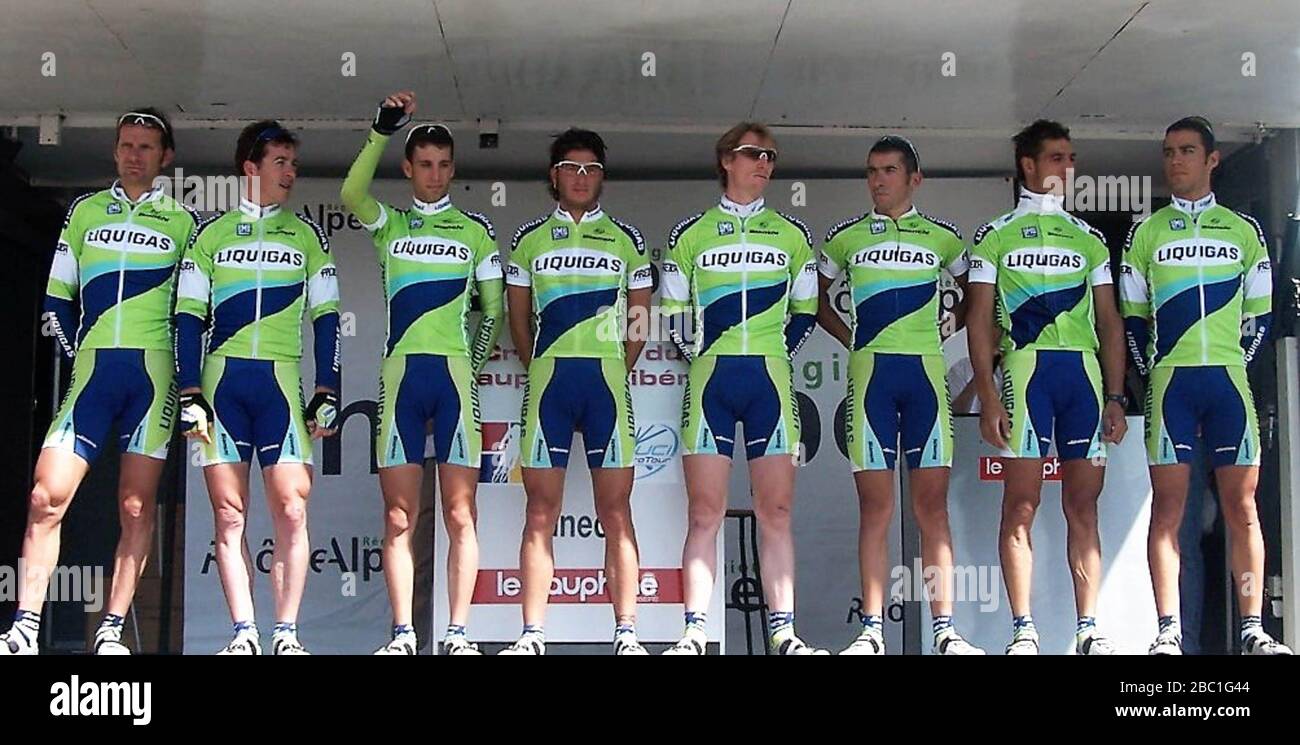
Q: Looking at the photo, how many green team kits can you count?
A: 8